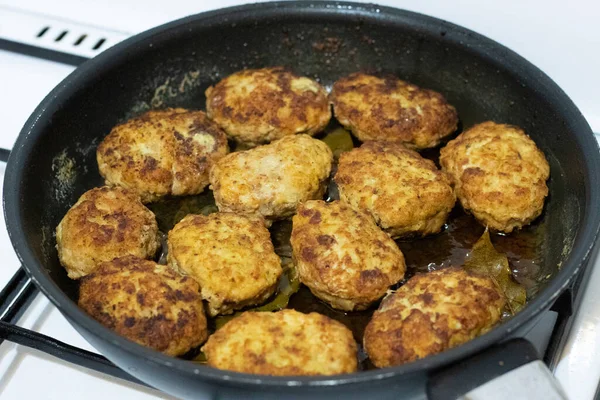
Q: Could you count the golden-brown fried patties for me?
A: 12